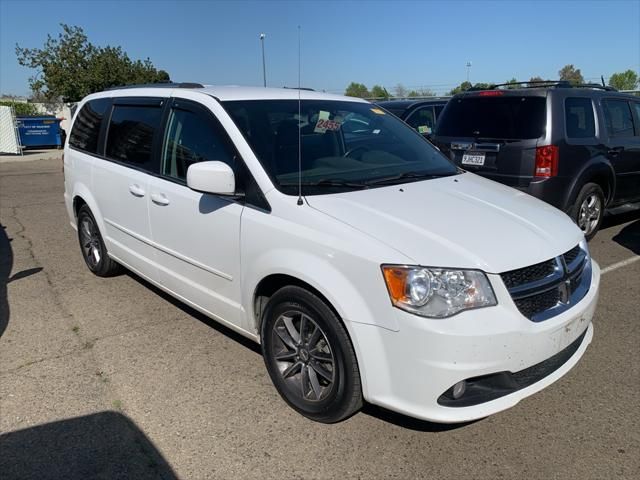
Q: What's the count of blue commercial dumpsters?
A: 1